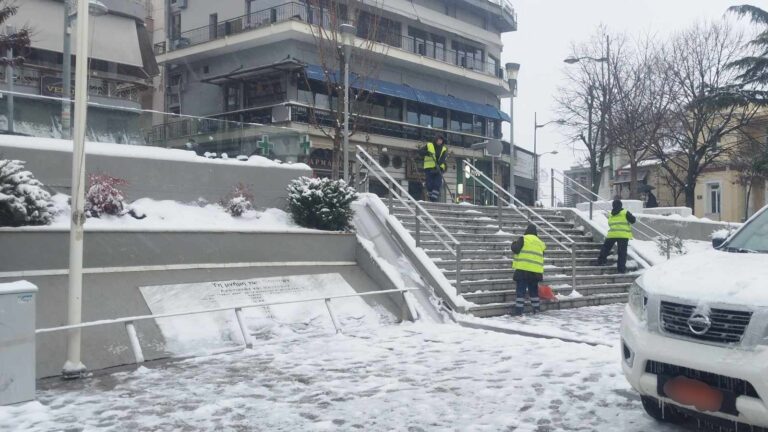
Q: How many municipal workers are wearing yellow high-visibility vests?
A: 3